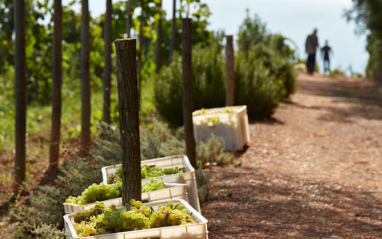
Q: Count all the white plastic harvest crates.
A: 4